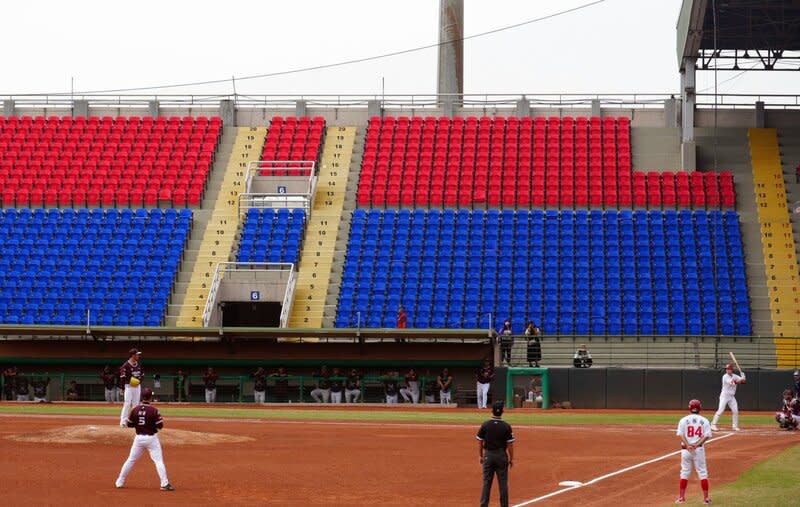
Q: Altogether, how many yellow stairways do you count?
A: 3